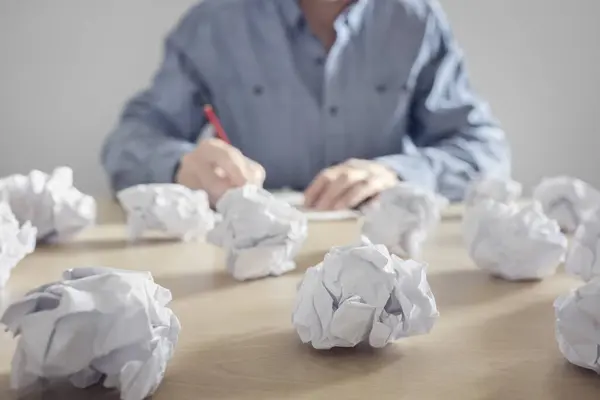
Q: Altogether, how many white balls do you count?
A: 12